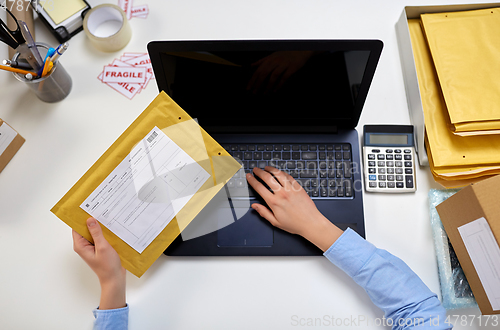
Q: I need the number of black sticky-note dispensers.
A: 1